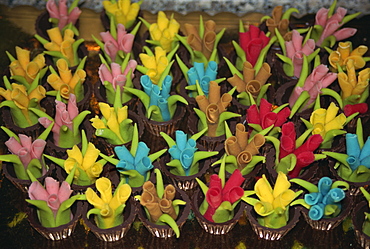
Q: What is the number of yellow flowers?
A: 14